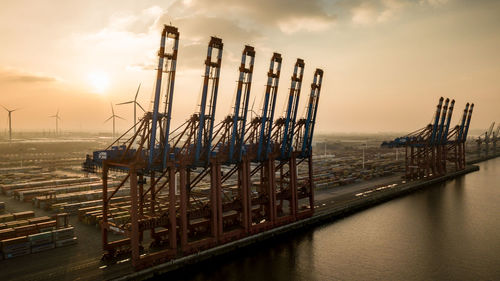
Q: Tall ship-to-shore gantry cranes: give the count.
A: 11